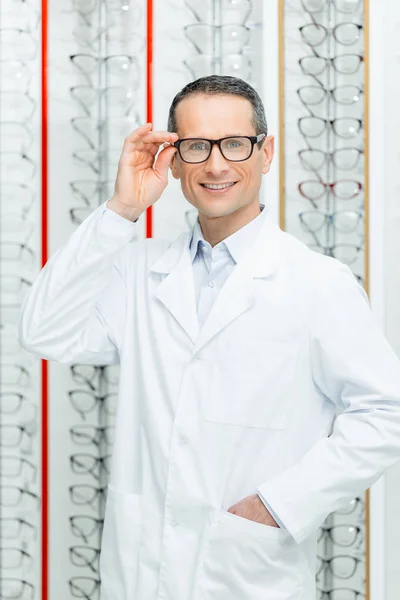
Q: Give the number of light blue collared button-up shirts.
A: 1